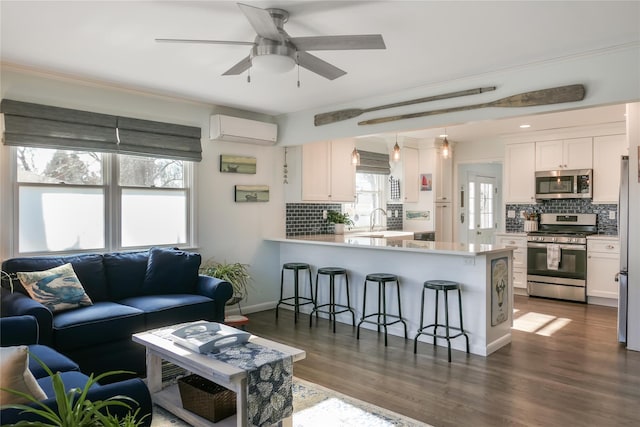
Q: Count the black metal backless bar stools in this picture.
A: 4